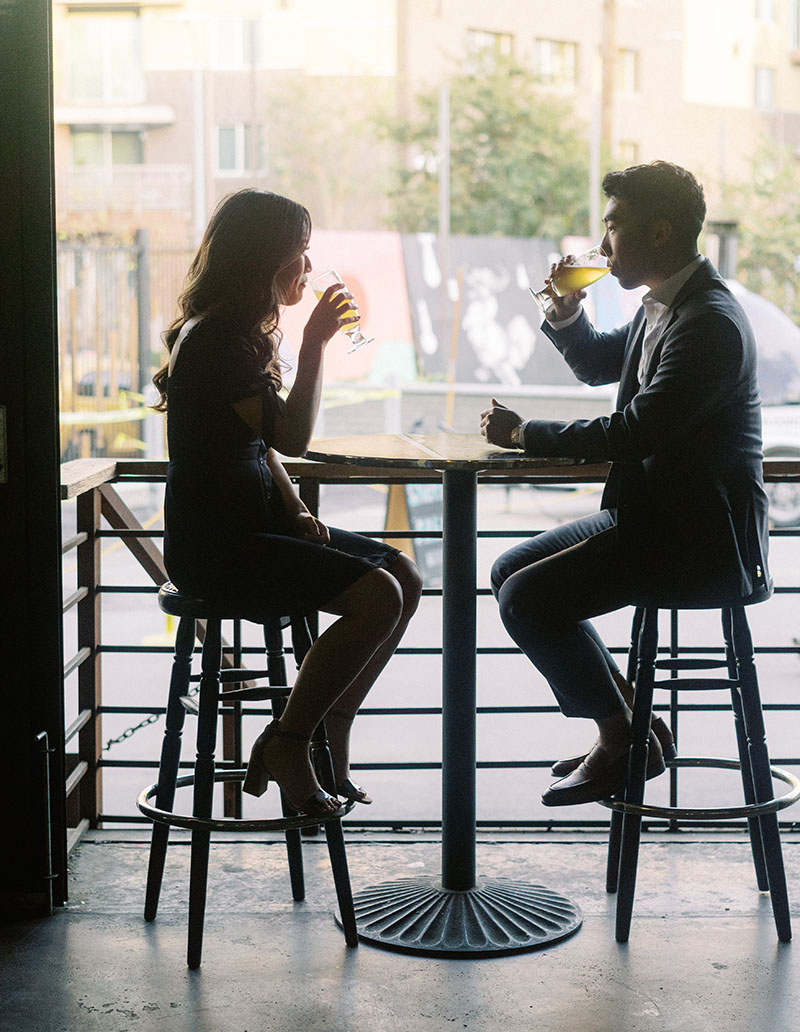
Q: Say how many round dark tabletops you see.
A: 1